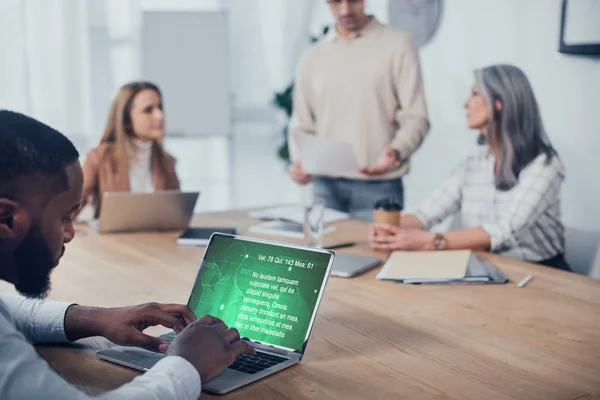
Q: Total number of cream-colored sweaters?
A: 1